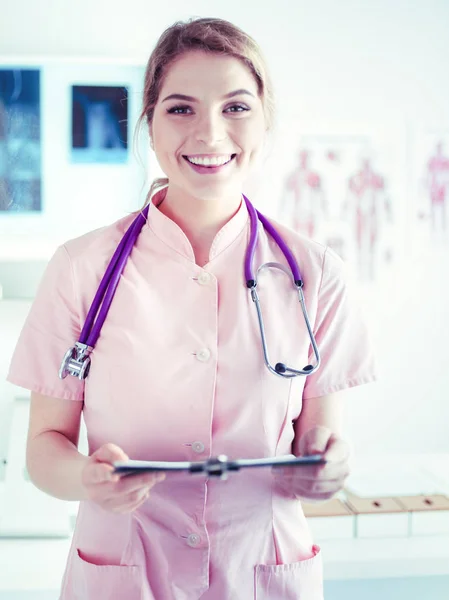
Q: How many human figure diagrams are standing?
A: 3